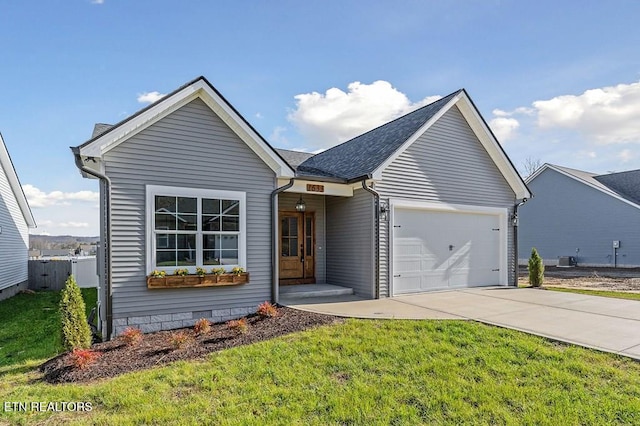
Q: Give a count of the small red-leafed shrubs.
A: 6